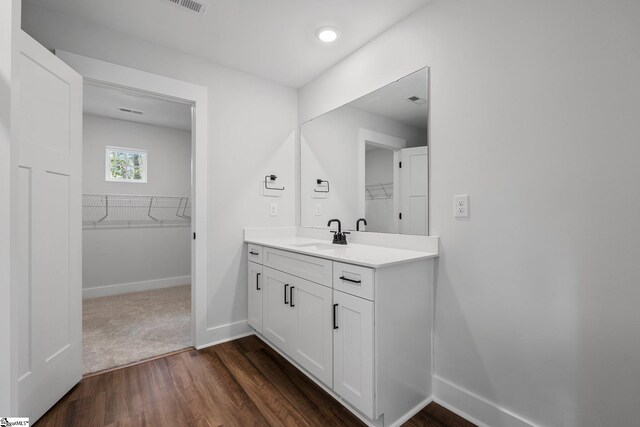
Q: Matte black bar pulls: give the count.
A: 6